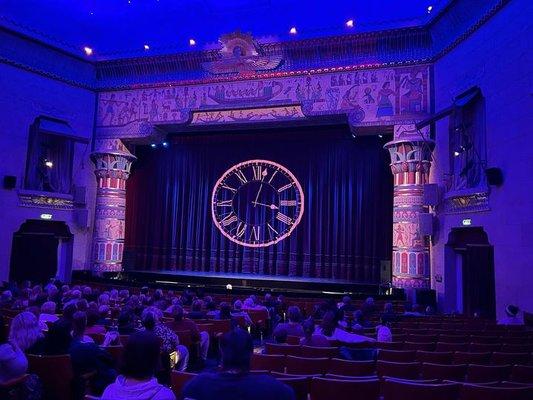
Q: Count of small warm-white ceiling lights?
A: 6